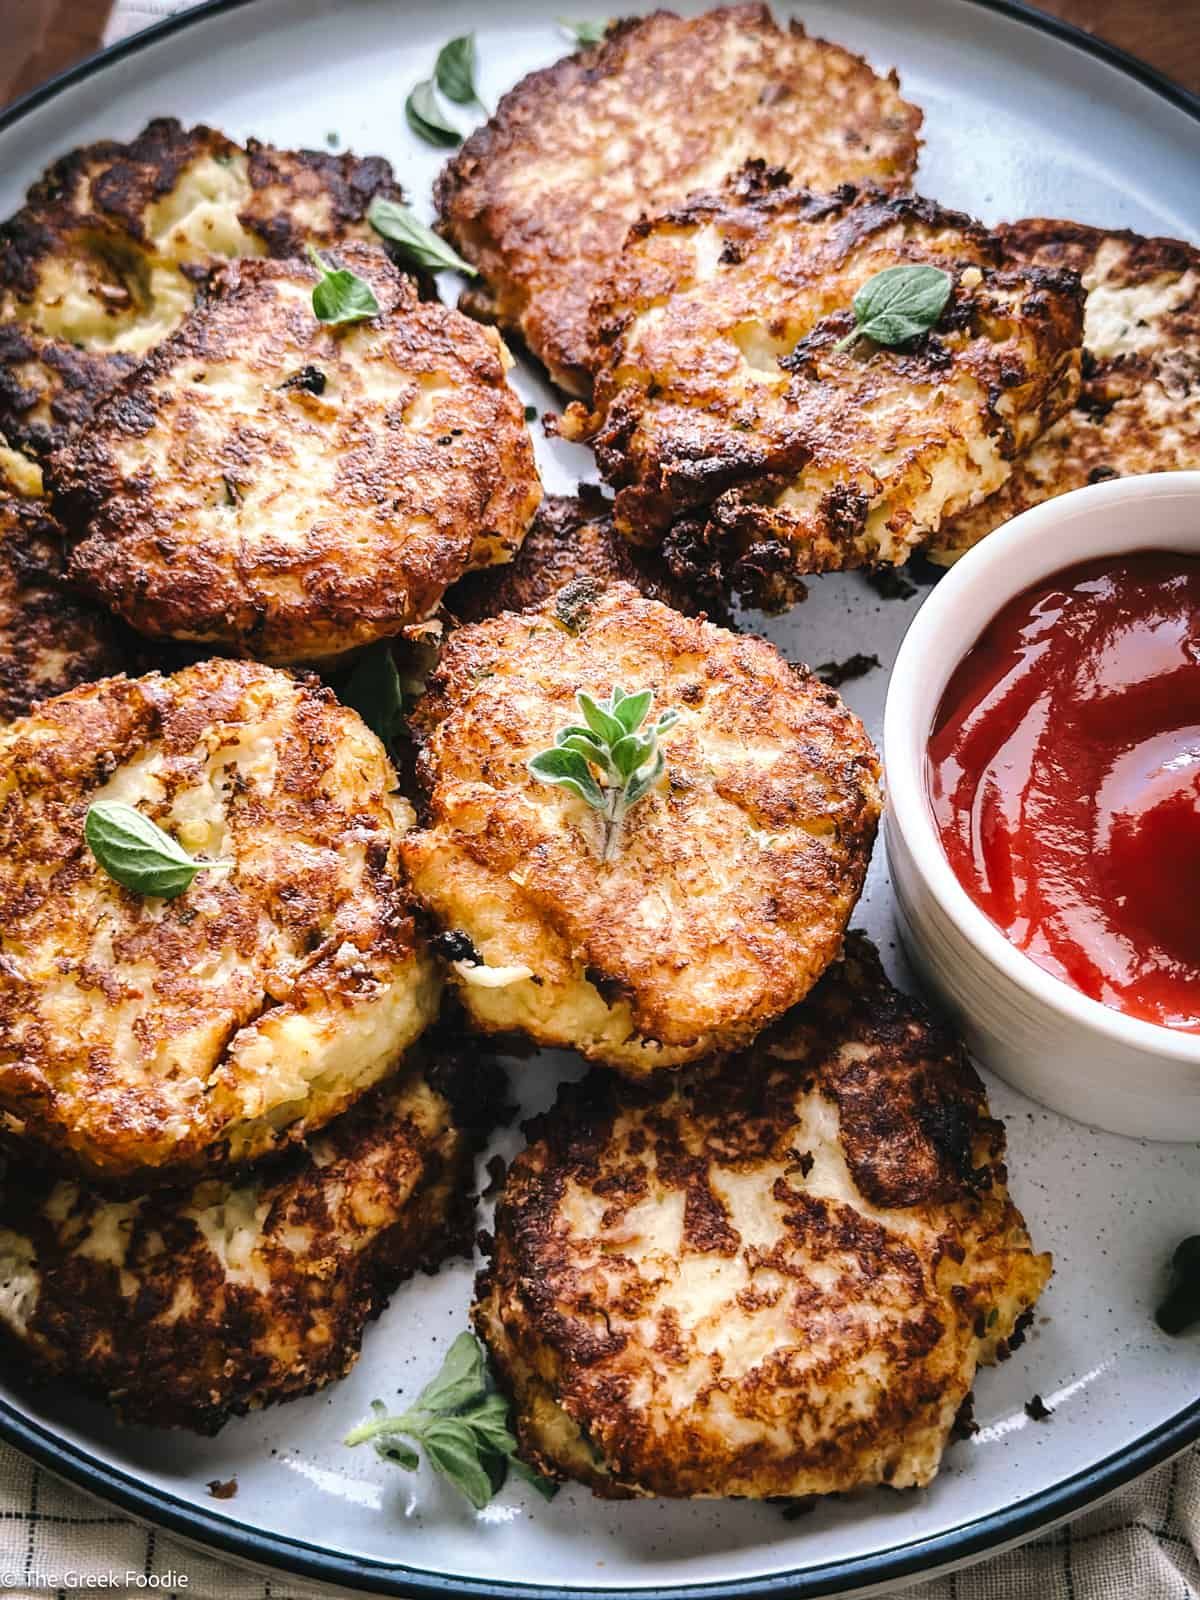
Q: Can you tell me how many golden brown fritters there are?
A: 11